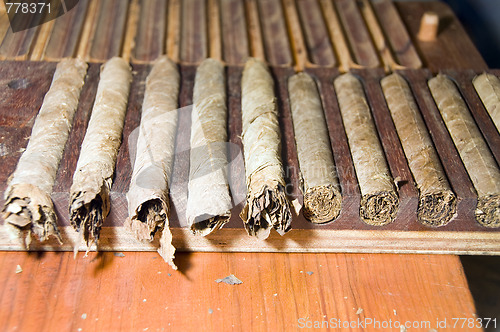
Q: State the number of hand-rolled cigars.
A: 10